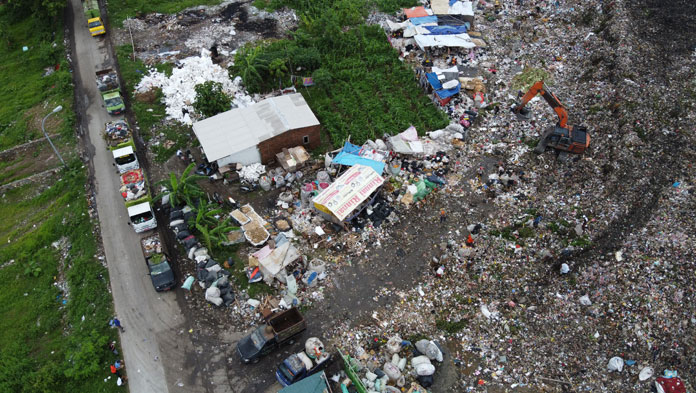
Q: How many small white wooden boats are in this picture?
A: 0